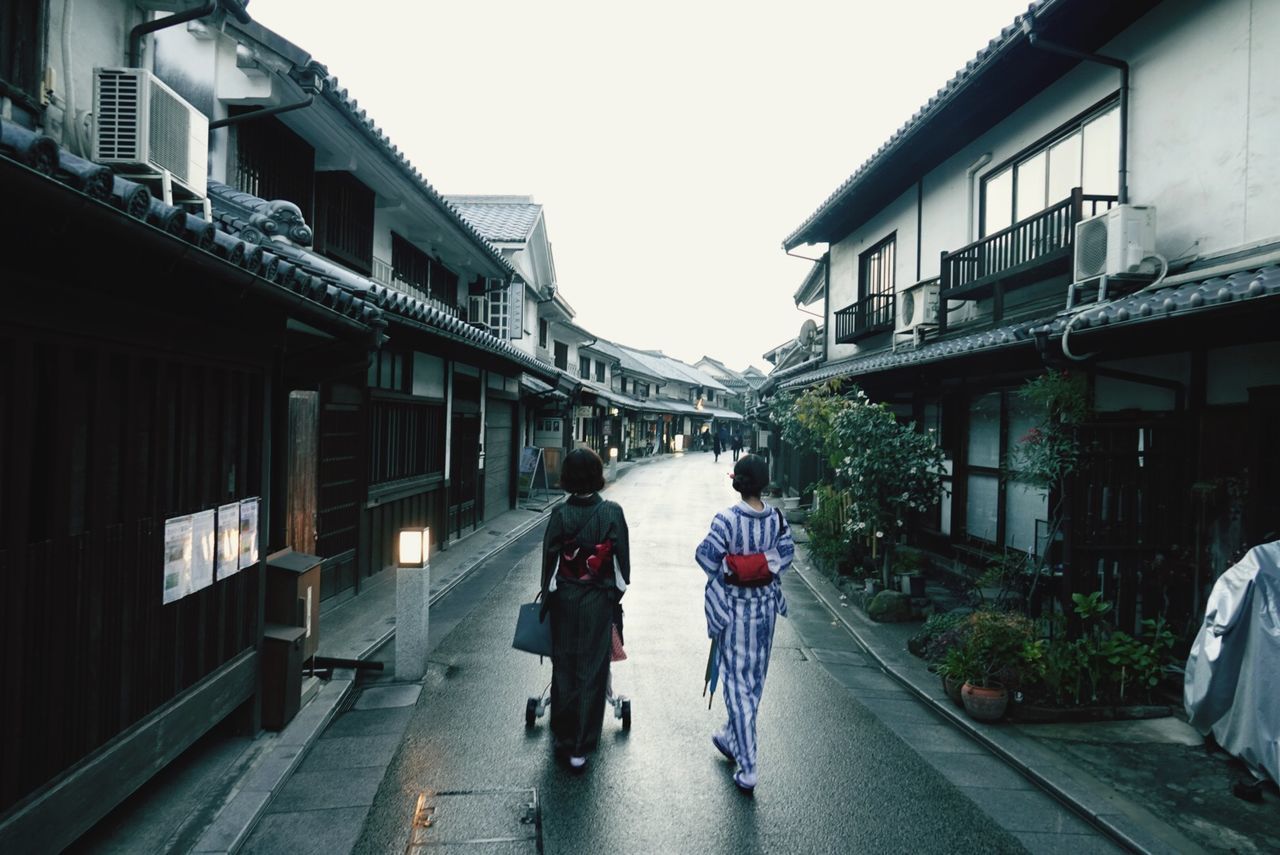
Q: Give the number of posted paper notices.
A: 4